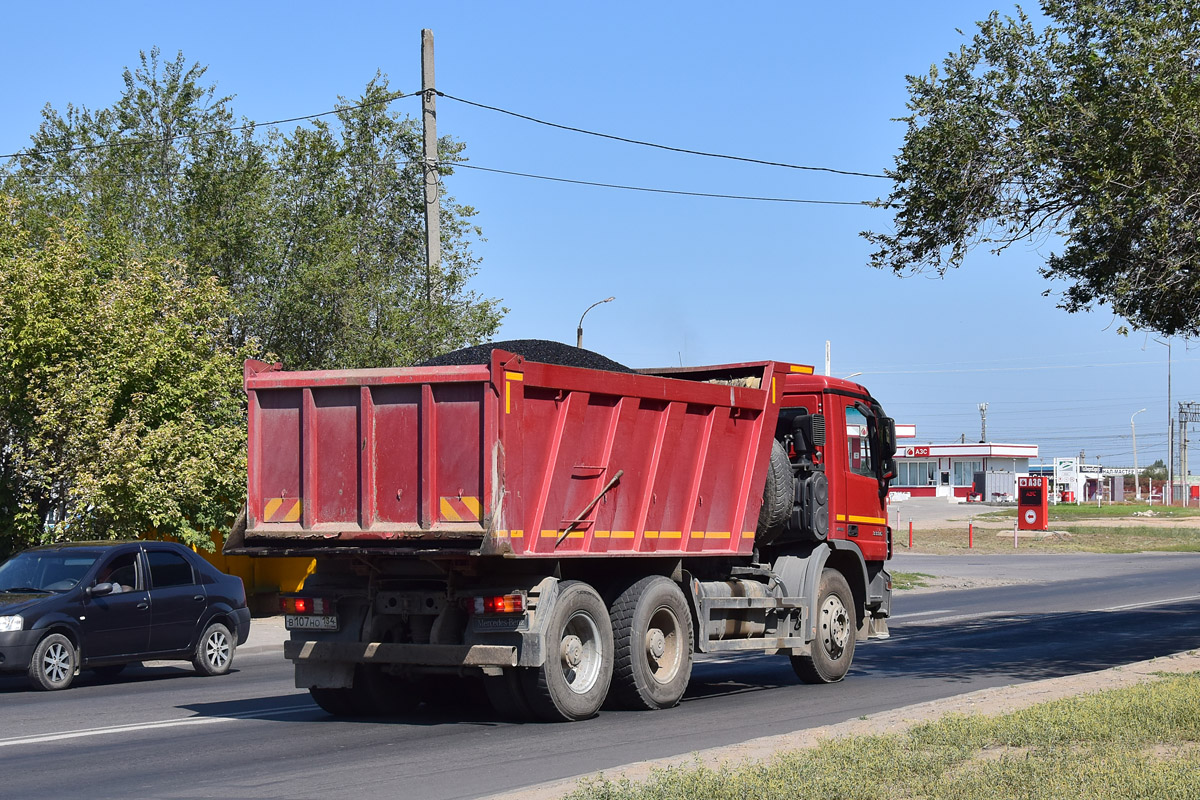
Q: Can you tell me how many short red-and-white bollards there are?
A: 4